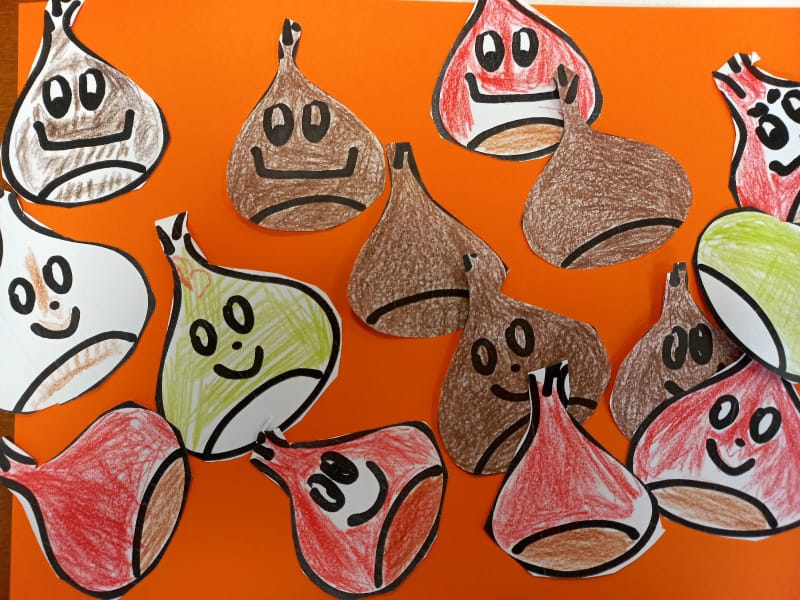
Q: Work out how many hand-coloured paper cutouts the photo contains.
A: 15